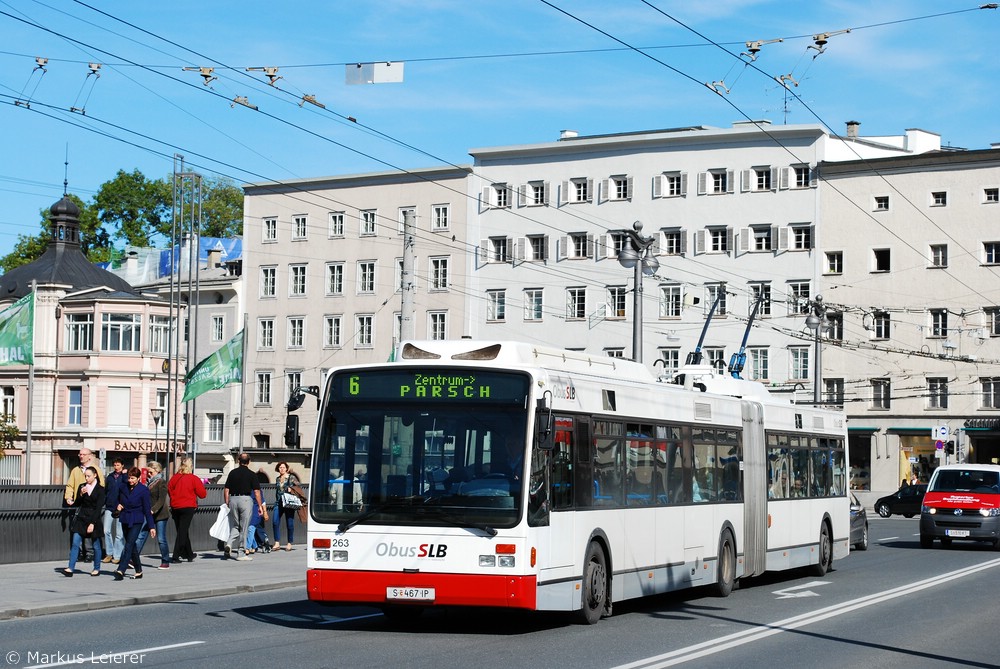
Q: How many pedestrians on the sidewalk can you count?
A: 9